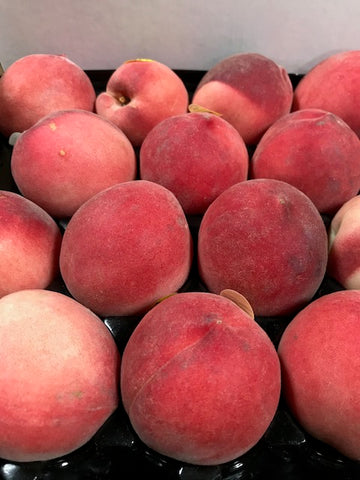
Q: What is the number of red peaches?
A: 14